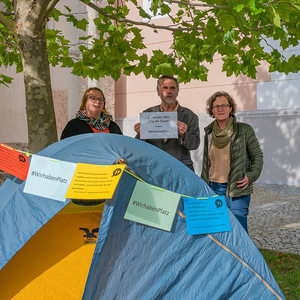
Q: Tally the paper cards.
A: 6